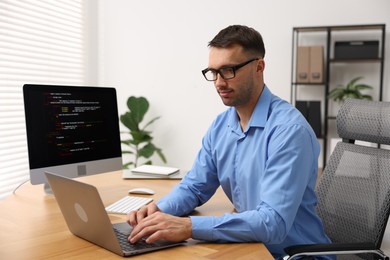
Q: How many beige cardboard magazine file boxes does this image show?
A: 2